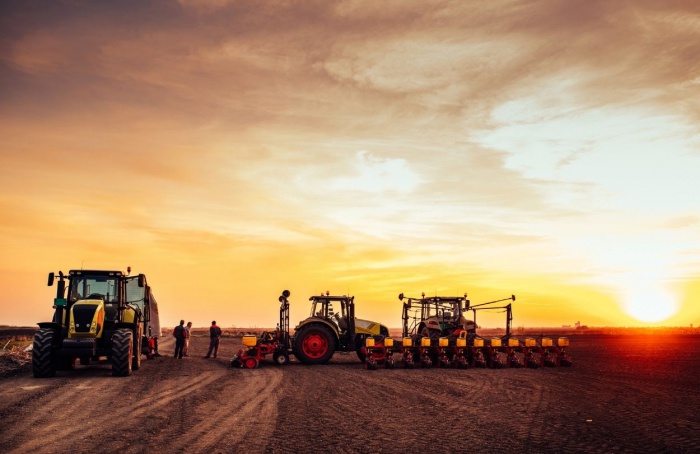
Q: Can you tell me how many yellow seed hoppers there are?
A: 13